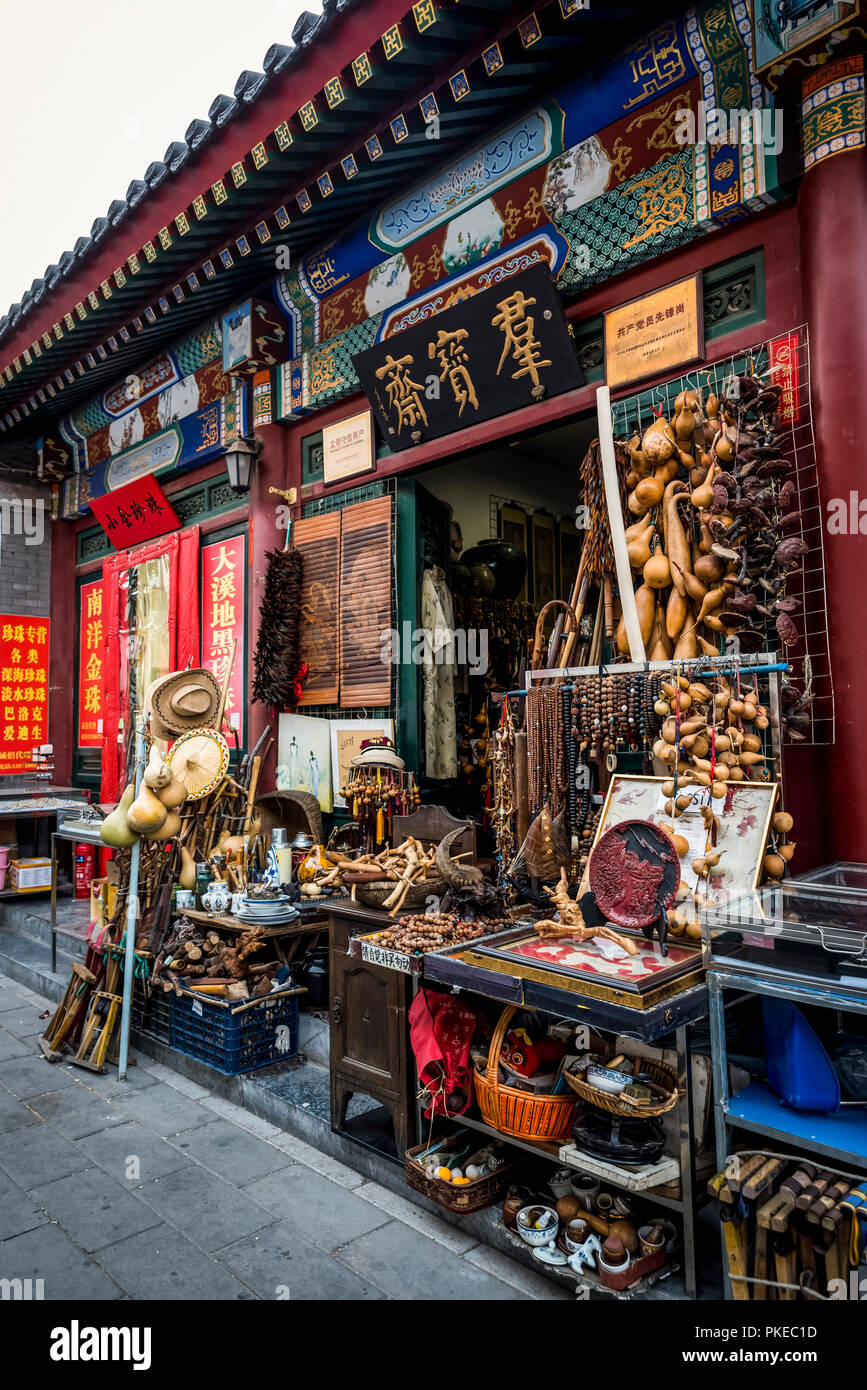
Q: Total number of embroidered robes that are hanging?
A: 1